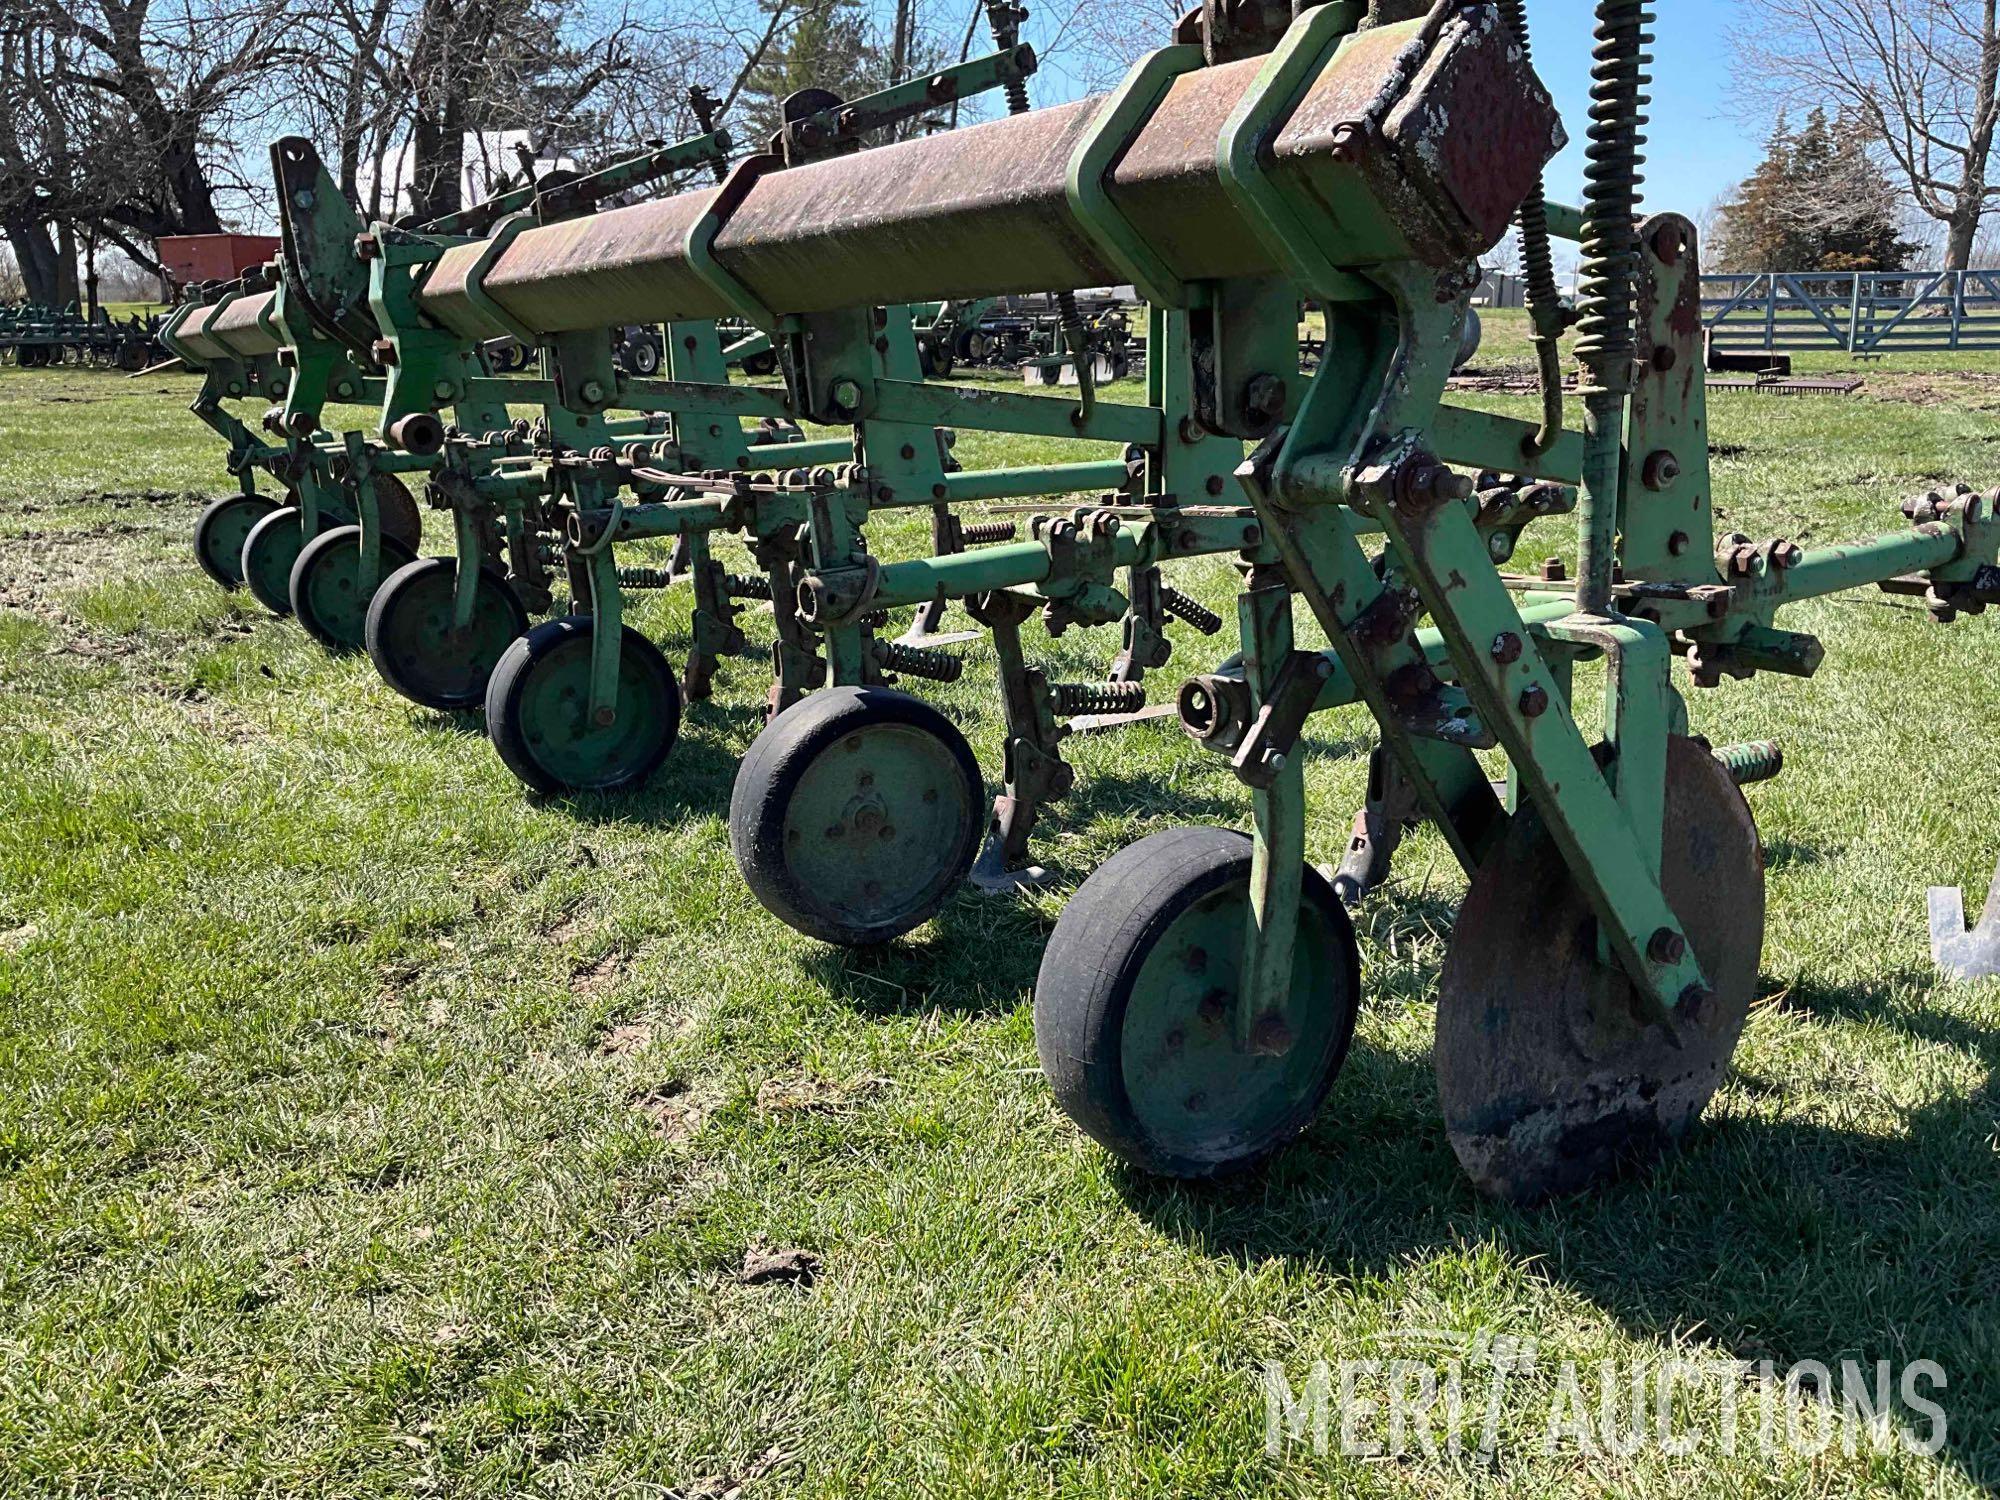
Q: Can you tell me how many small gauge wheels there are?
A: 7